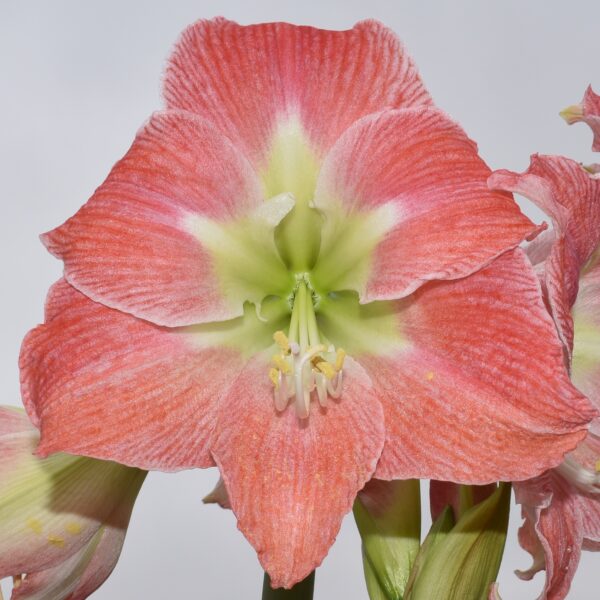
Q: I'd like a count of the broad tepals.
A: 6